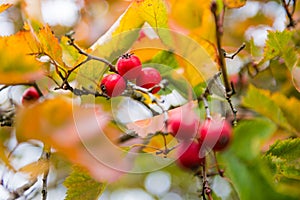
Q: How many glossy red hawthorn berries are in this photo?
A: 7